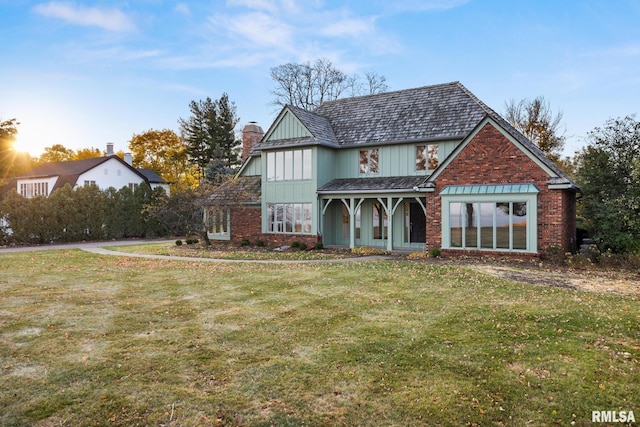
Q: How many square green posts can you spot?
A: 2